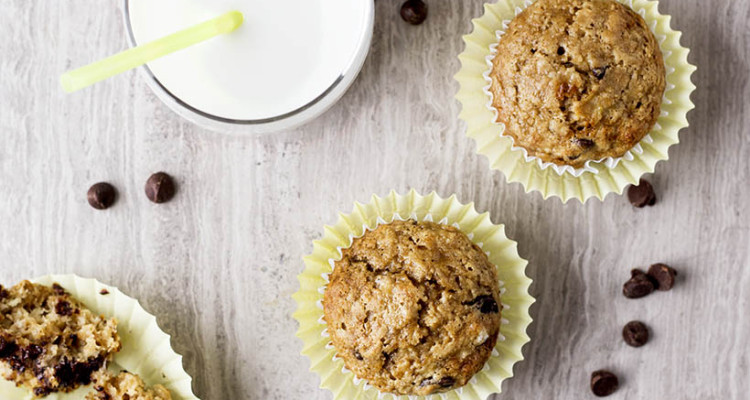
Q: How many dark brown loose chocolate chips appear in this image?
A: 8